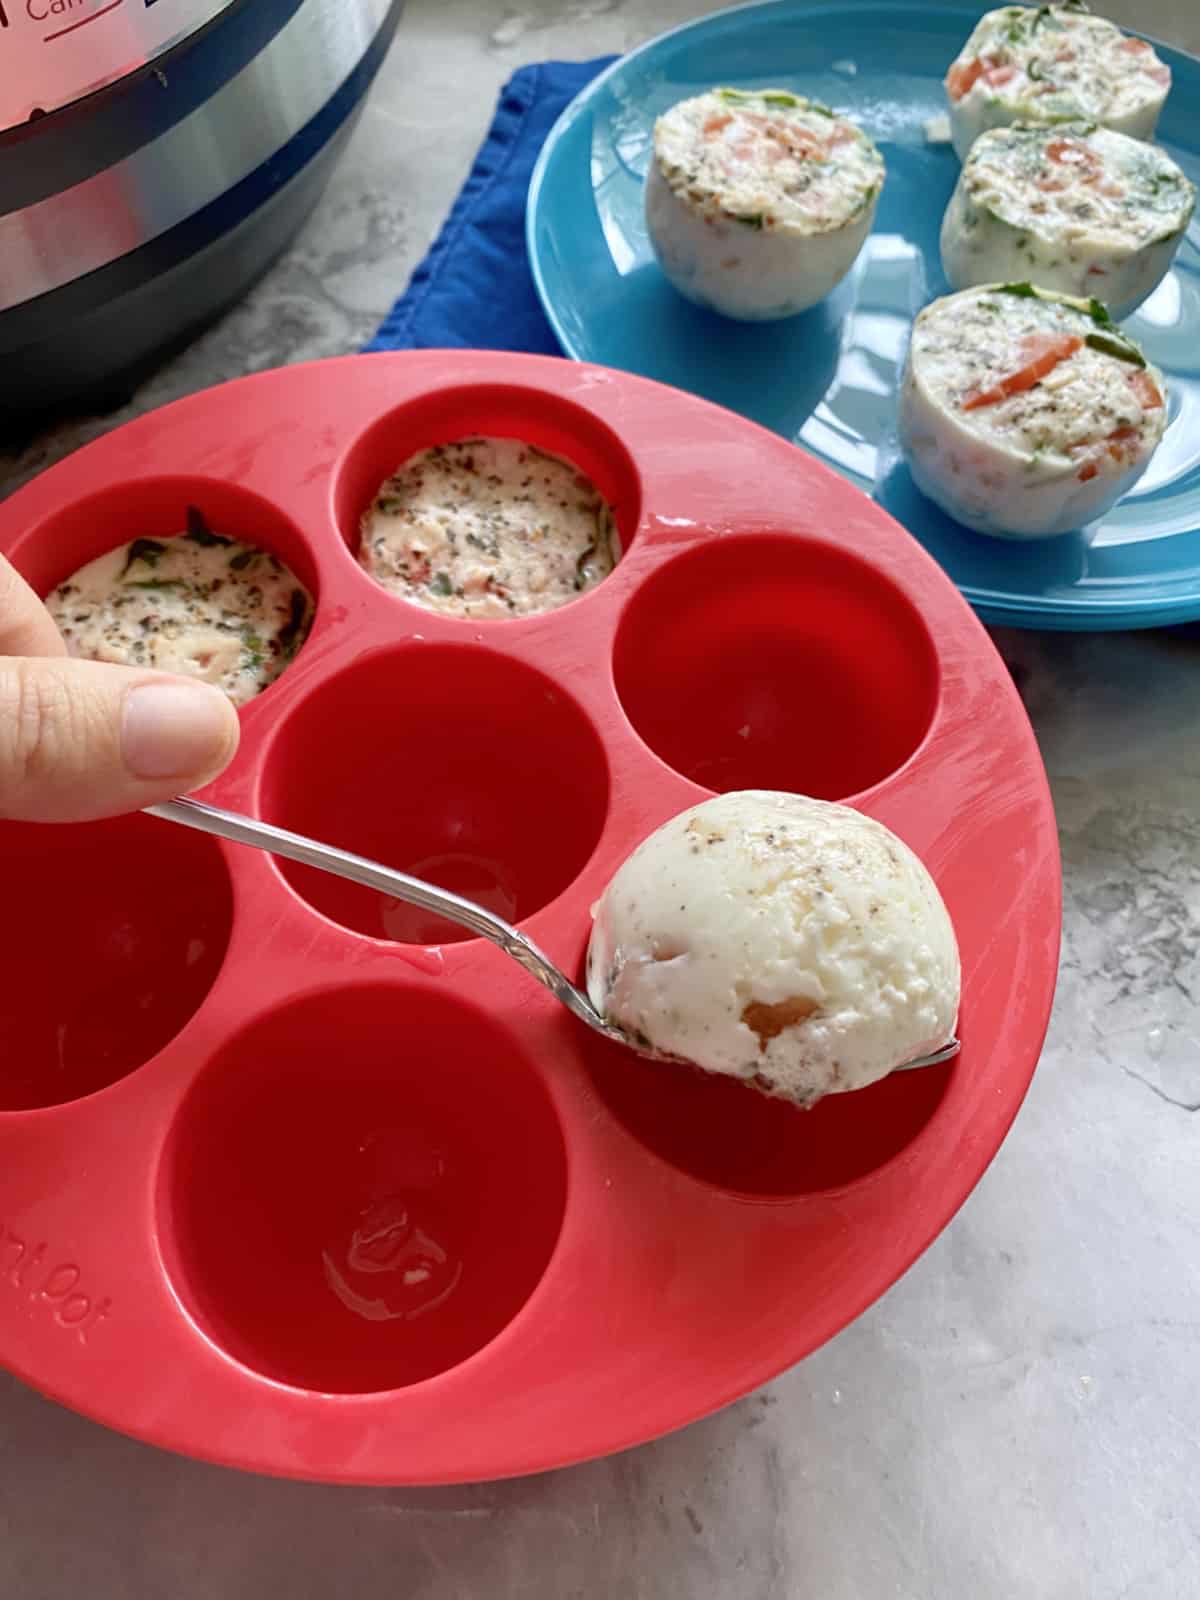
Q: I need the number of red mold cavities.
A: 7